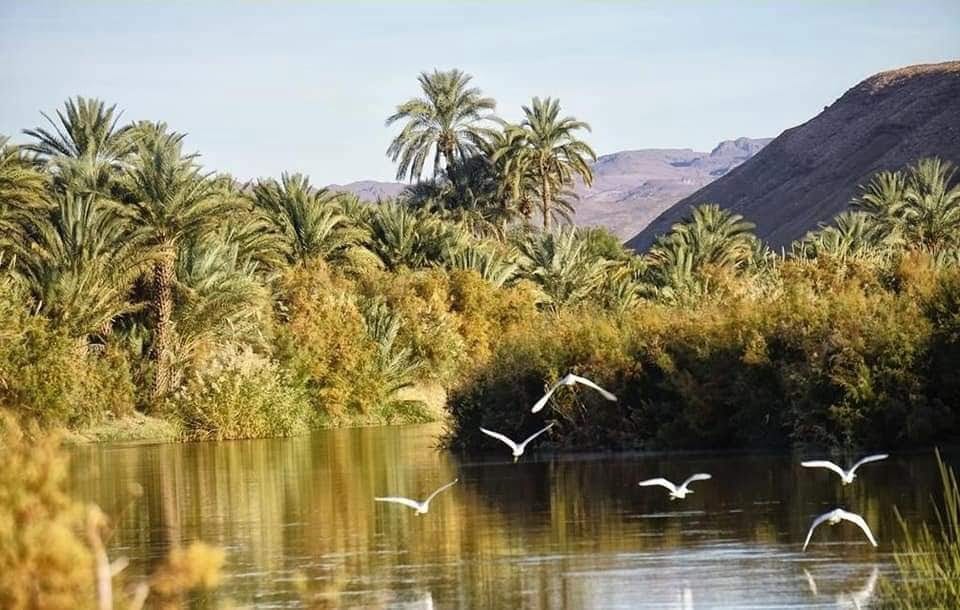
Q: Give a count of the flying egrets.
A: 6